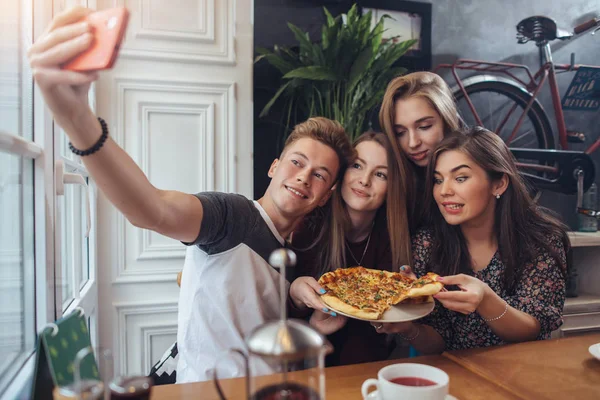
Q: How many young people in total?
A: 4